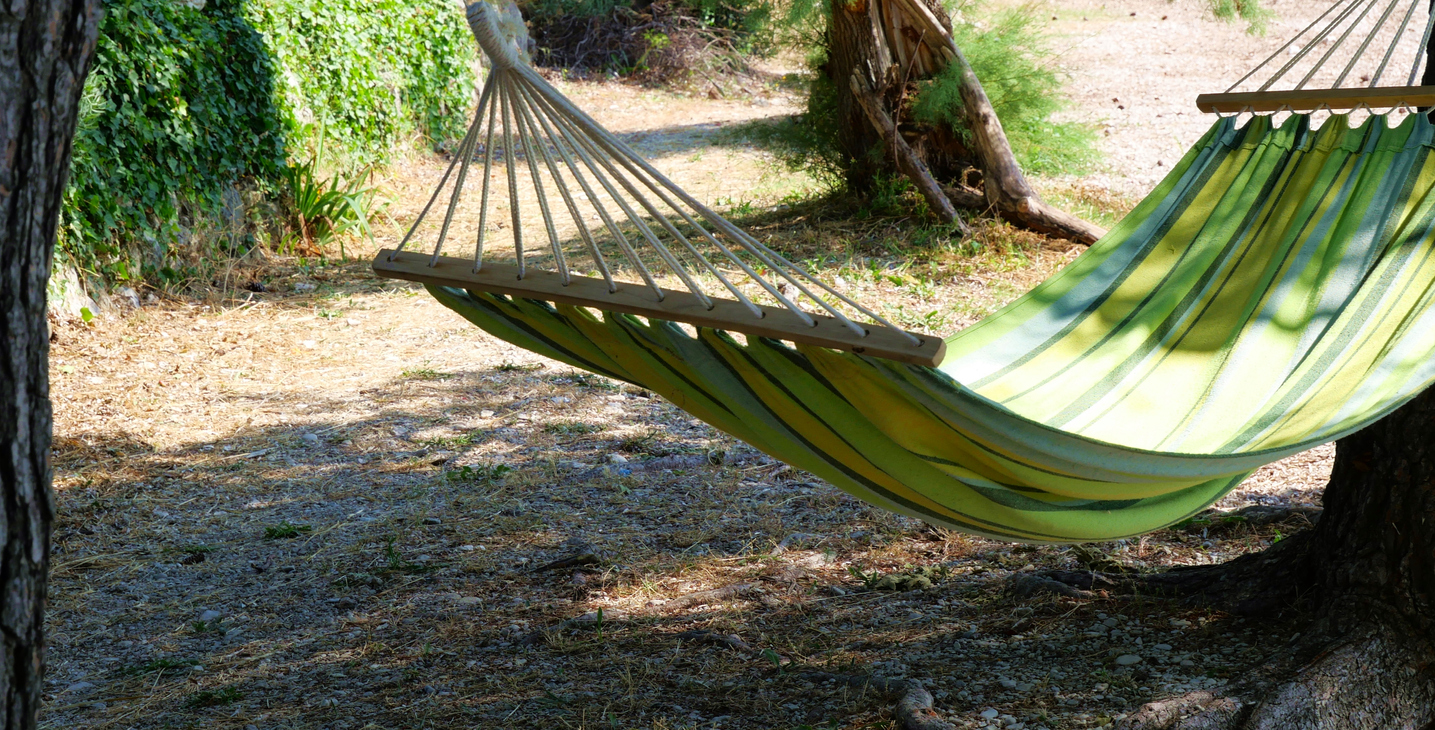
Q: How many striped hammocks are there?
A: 1